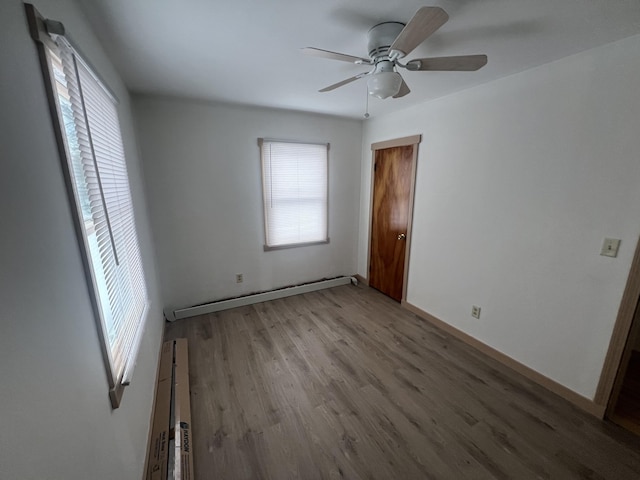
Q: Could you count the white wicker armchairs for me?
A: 0